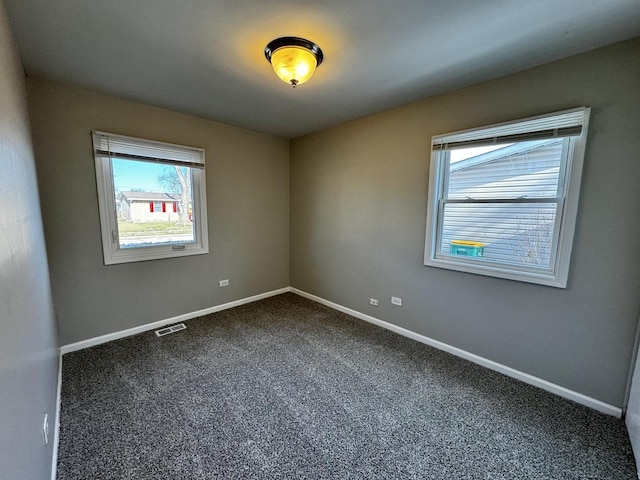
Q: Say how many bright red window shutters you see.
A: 3